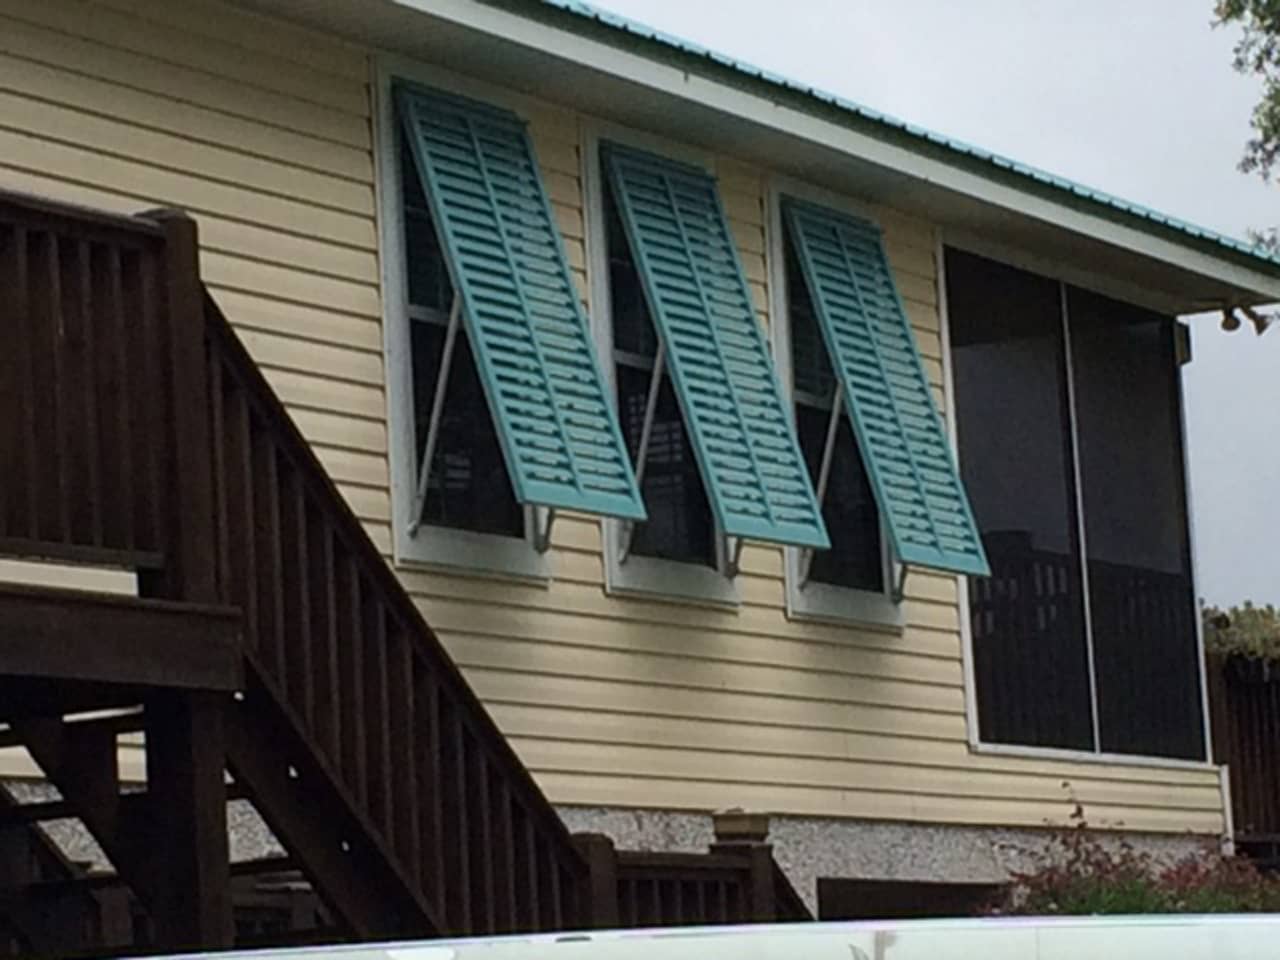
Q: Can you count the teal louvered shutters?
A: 3